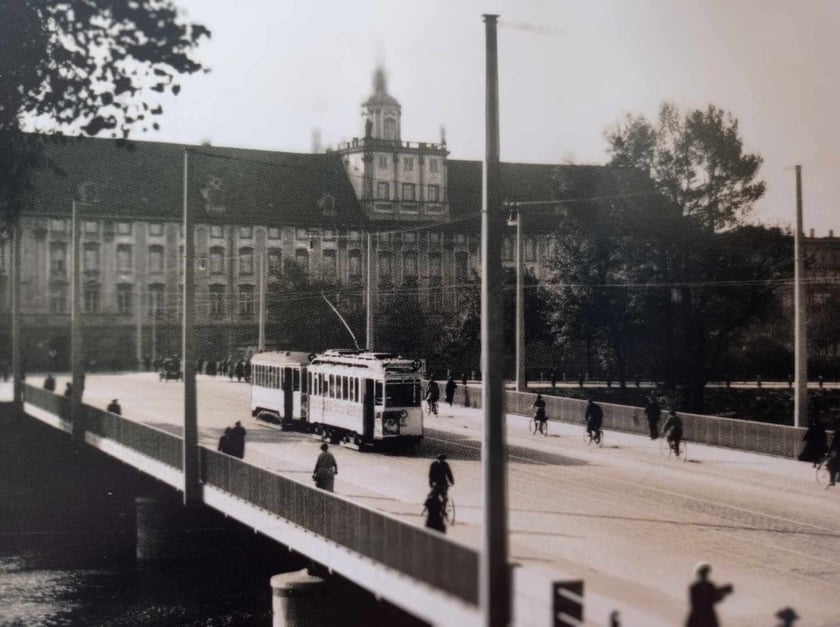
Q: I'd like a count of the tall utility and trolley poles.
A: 8